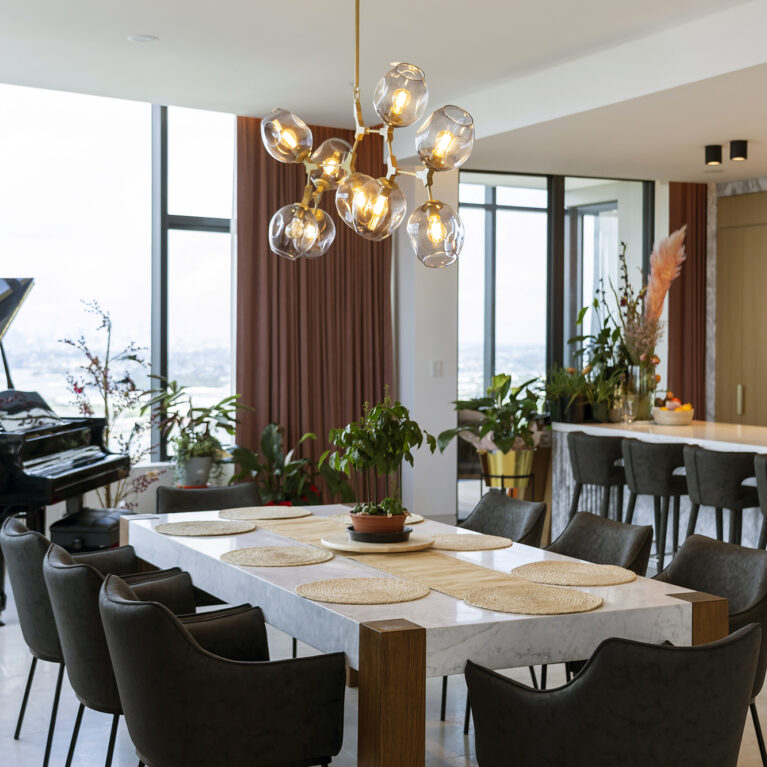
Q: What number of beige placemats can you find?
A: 8